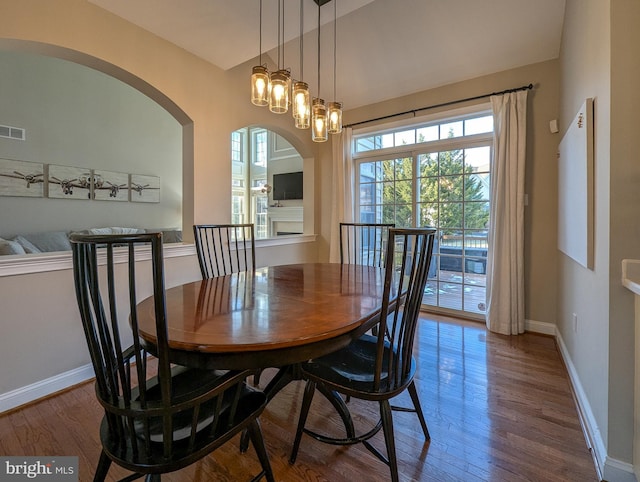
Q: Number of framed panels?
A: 4